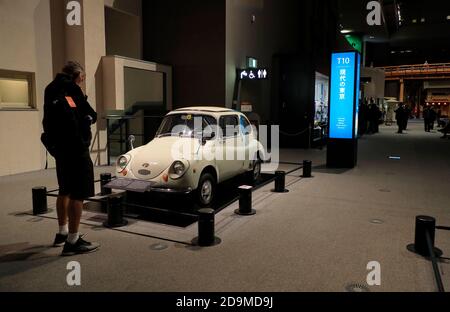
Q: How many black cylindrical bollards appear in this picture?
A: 8